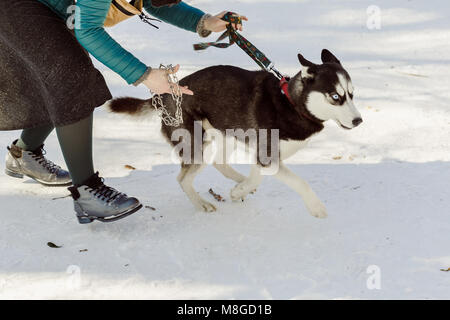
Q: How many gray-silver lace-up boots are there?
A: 2